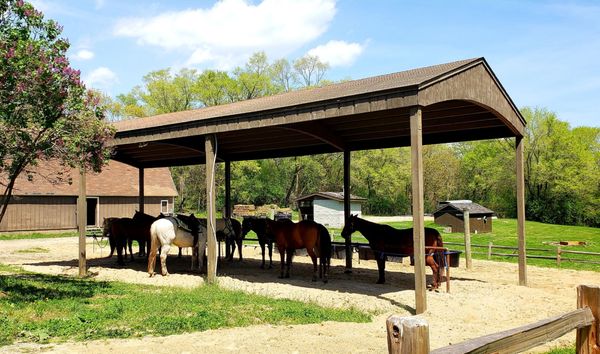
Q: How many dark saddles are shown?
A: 1